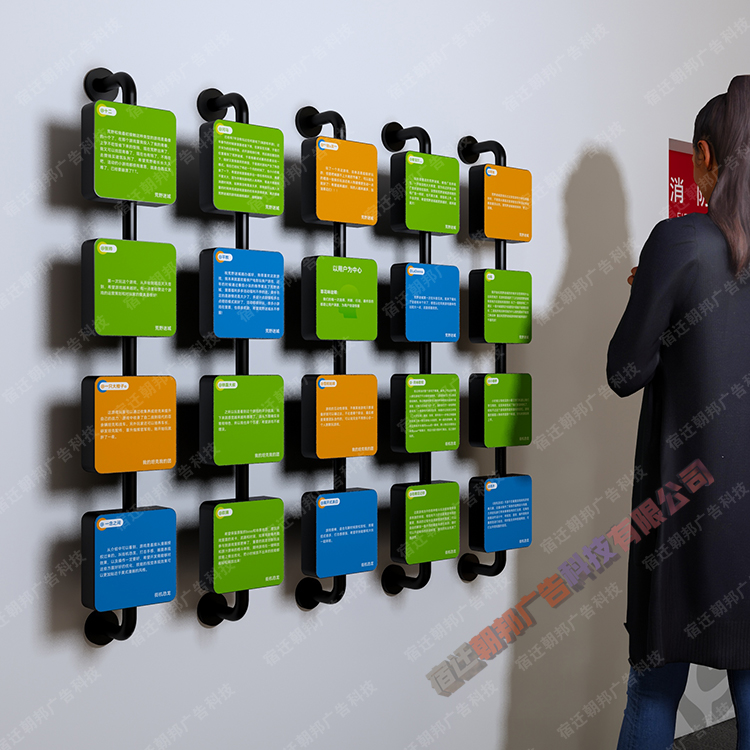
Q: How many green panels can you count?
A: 11